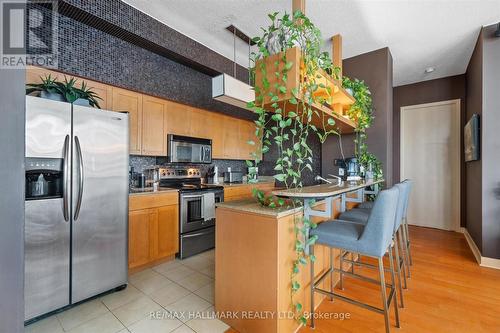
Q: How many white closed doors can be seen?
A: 1